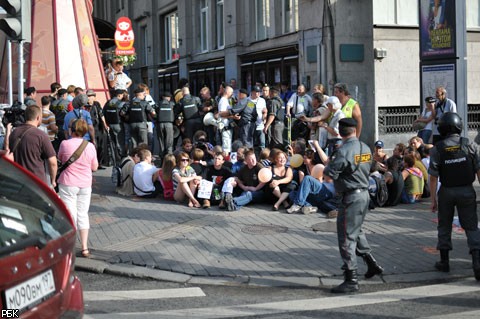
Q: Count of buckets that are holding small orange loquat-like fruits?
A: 0